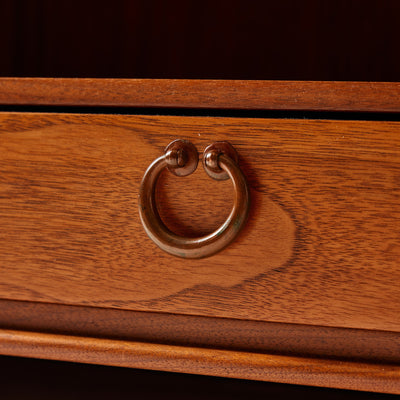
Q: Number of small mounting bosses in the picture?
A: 2